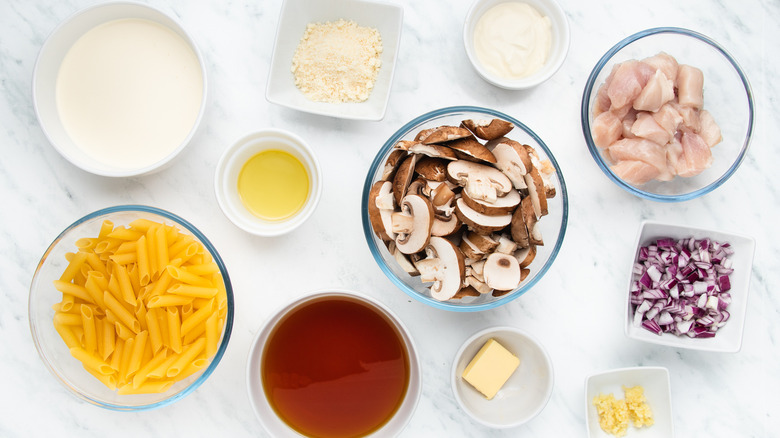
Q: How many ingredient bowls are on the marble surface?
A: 11